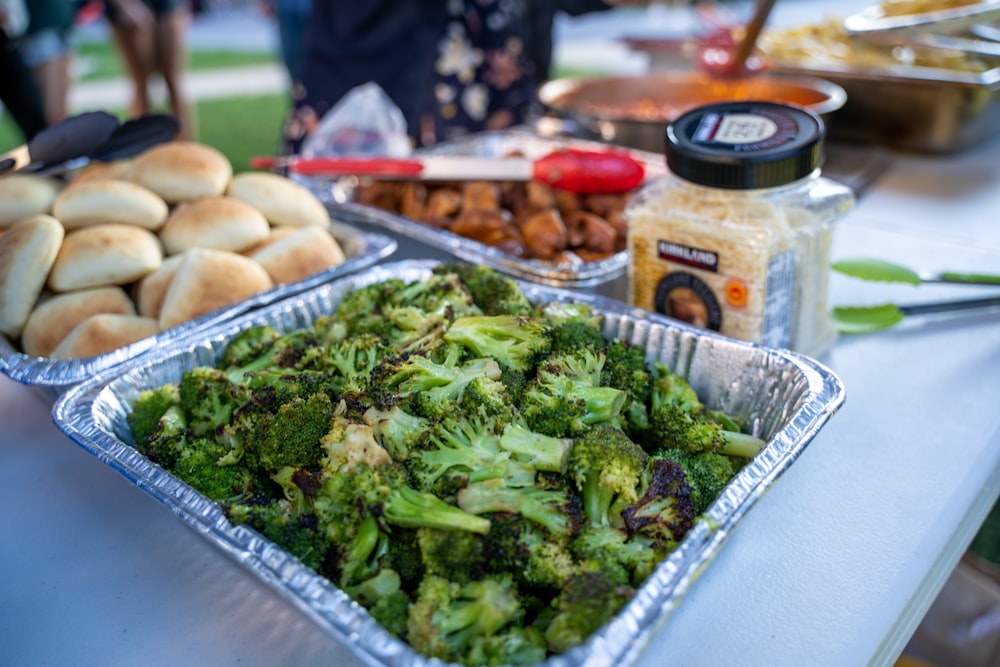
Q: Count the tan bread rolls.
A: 14